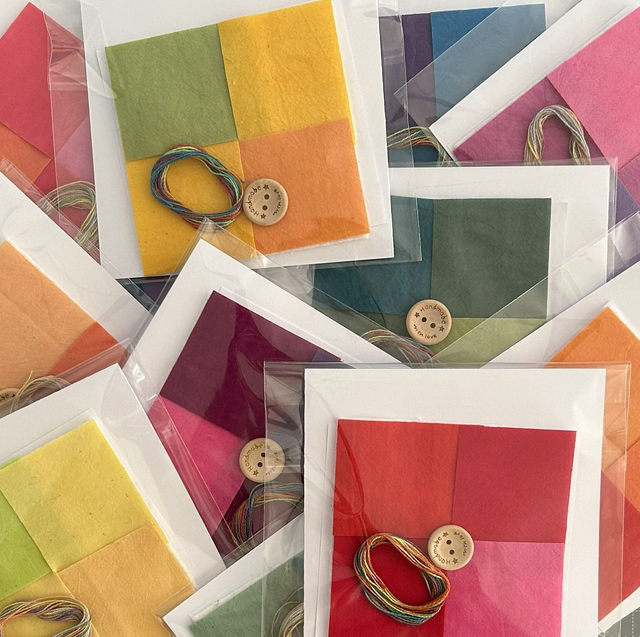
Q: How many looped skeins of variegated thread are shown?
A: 10